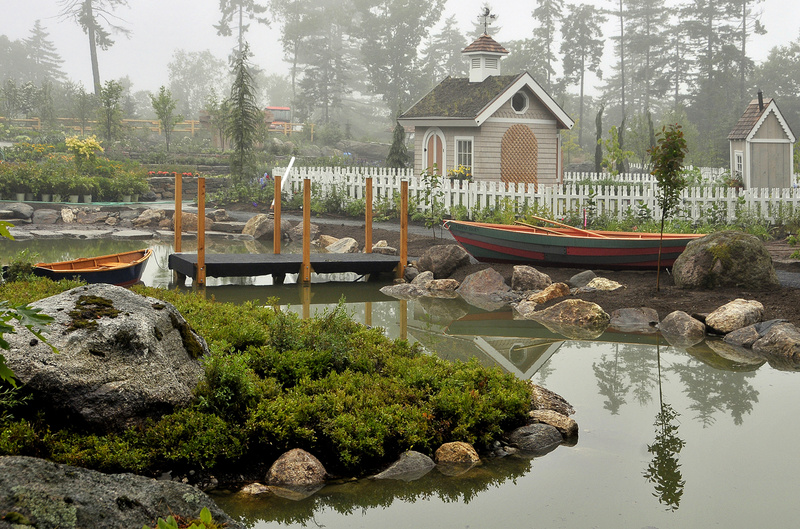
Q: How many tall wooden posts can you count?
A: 6